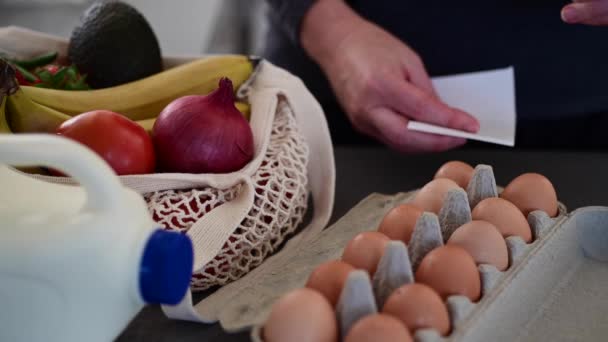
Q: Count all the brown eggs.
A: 12